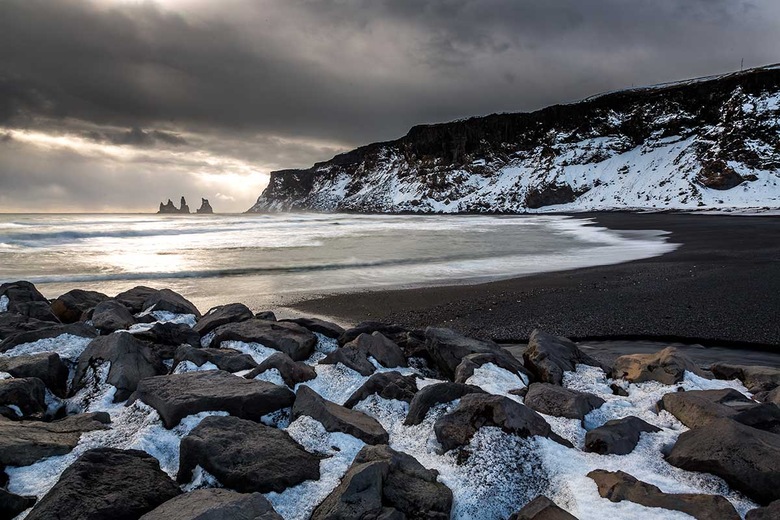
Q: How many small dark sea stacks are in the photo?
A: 3